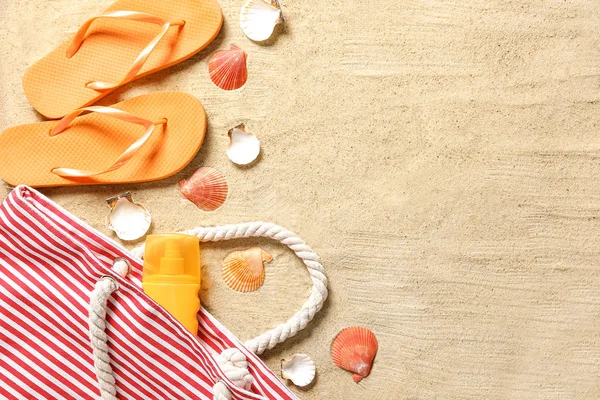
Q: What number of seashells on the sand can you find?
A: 8